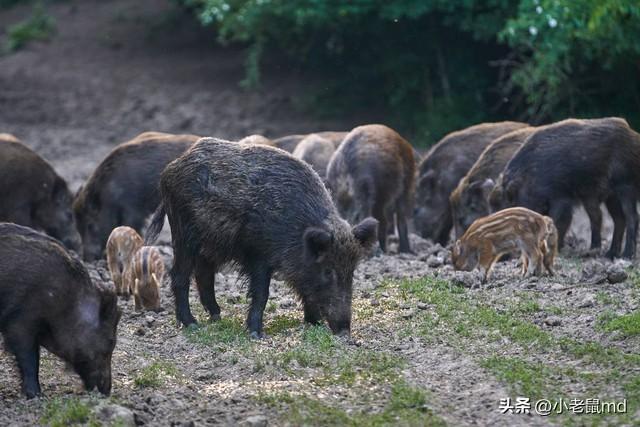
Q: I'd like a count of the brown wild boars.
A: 4